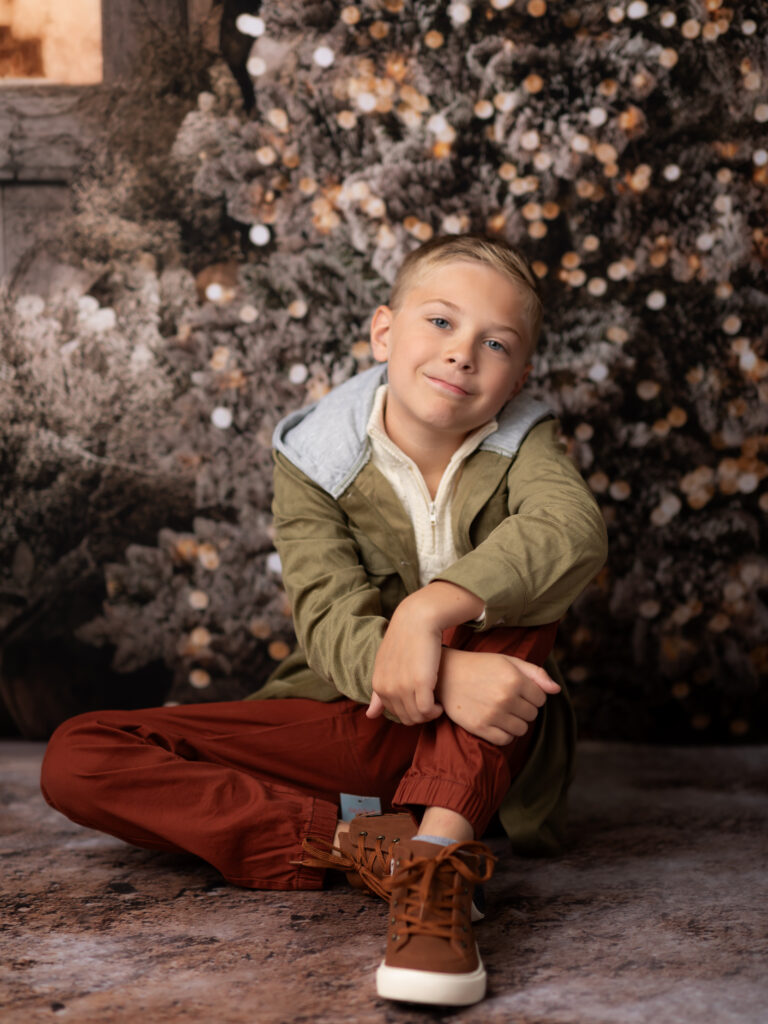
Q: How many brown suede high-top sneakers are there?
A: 2